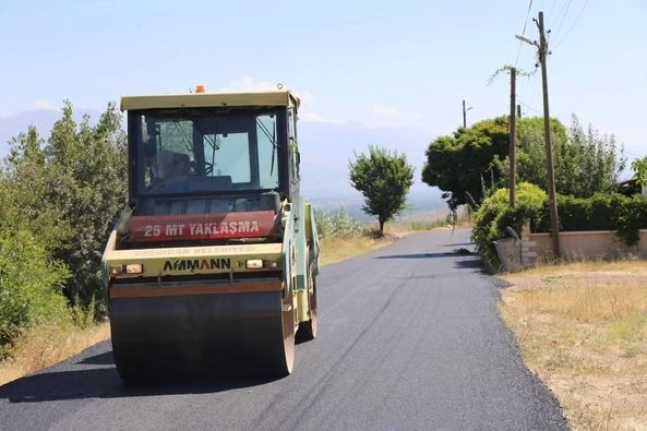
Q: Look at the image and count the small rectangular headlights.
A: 2